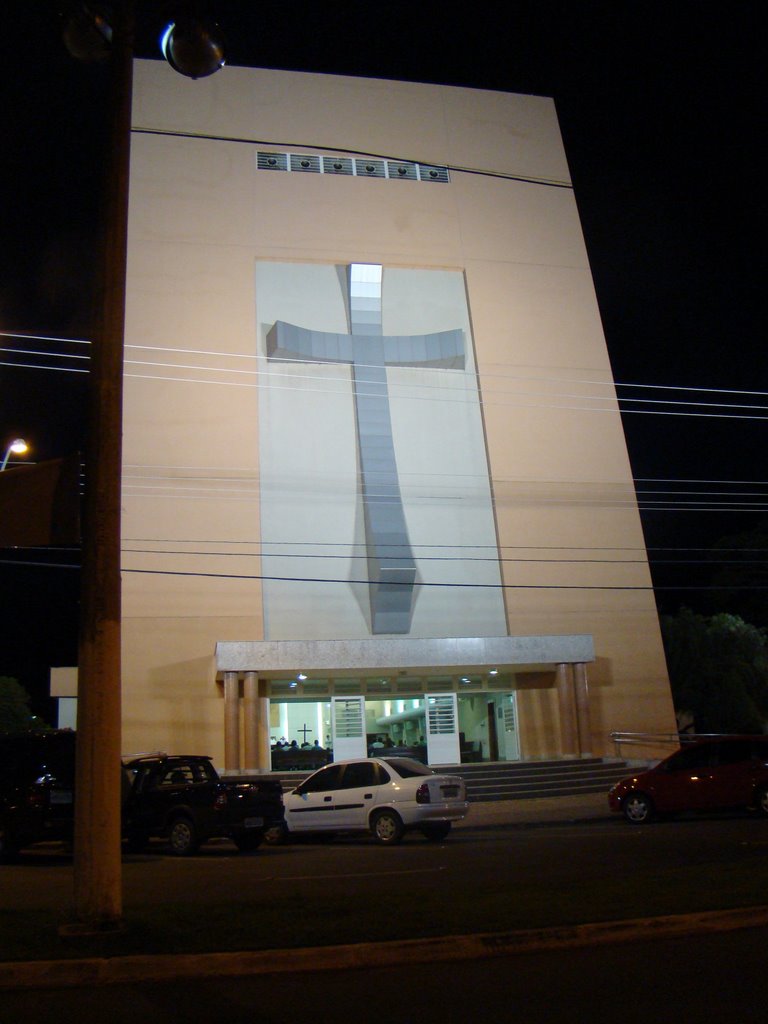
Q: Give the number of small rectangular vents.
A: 6